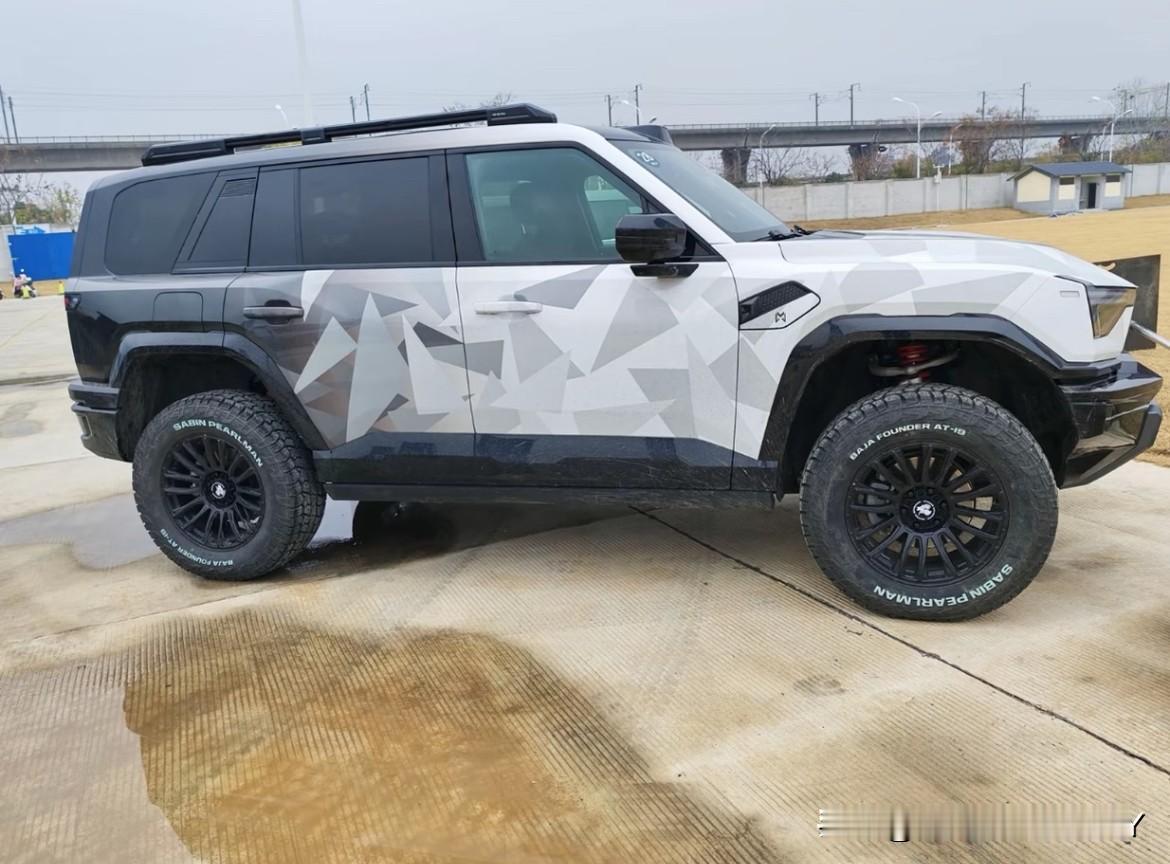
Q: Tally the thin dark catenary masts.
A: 12